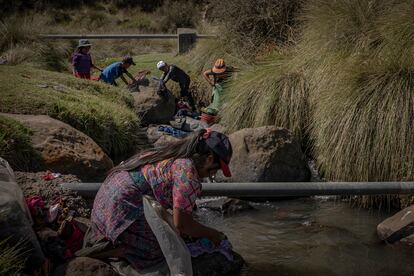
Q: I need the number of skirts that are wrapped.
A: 1